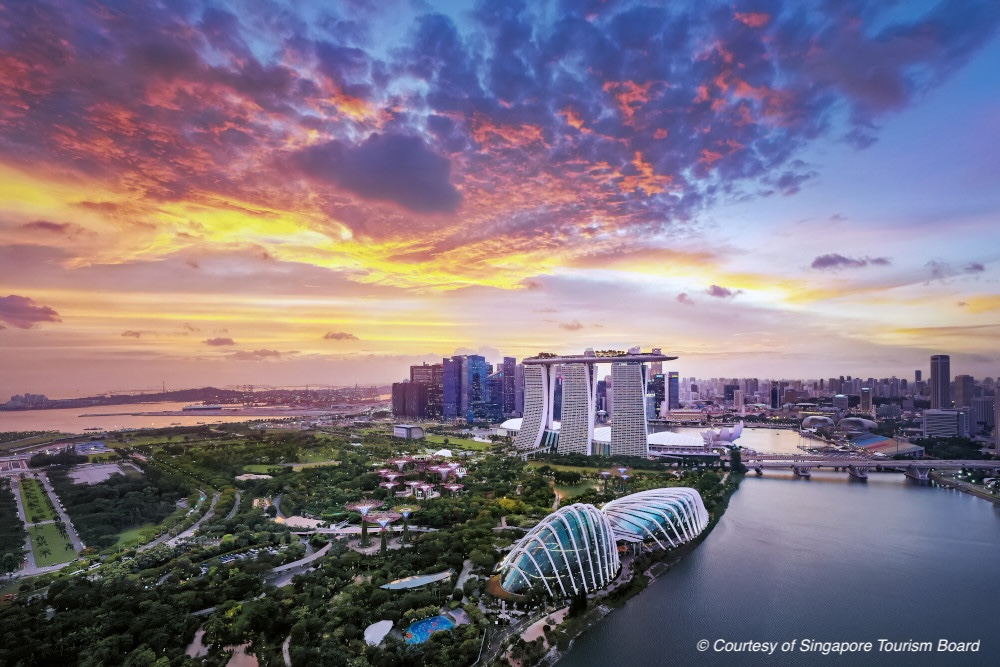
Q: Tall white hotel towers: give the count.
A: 3